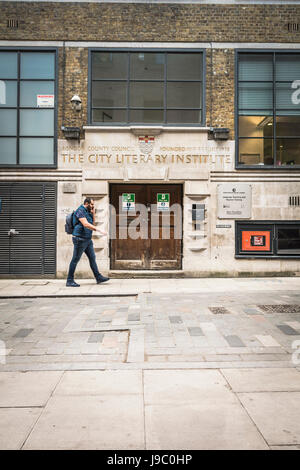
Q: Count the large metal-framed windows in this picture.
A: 3